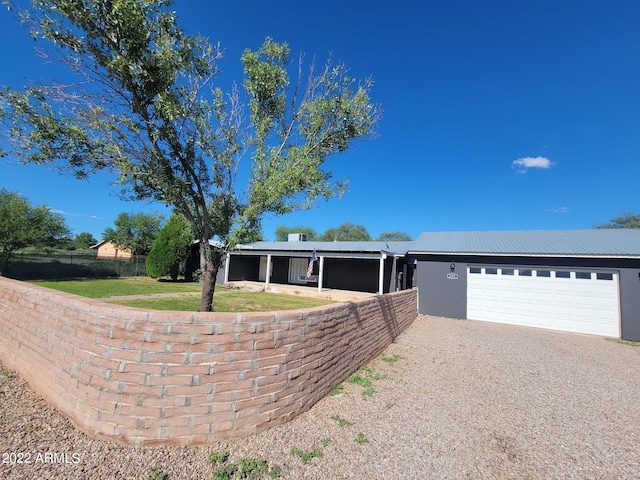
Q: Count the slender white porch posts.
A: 4